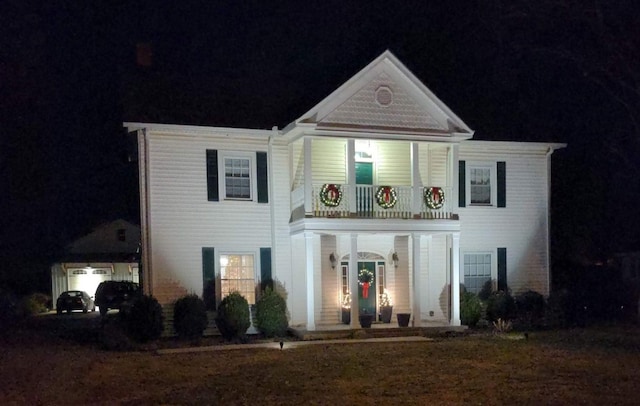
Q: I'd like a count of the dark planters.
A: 4